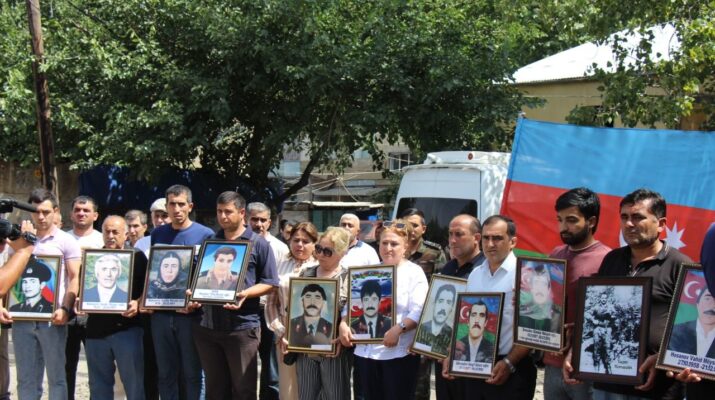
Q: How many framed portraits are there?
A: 11